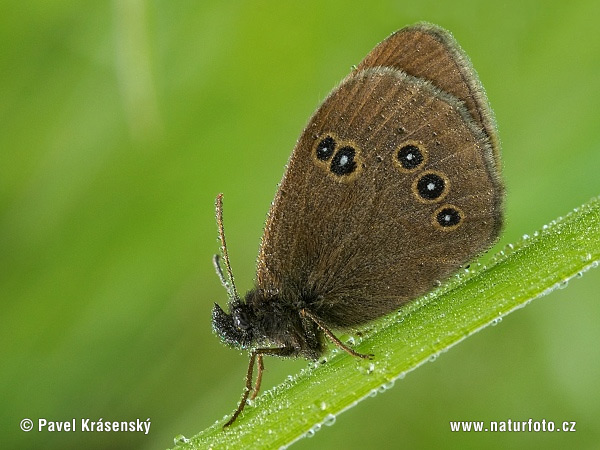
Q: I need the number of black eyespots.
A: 5